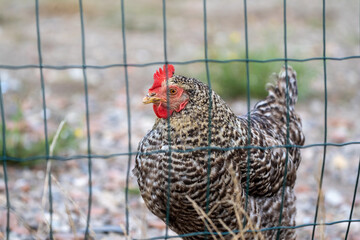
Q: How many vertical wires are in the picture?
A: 10